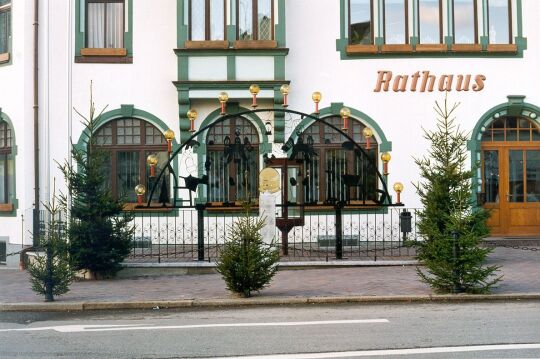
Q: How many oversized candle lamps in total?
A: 12